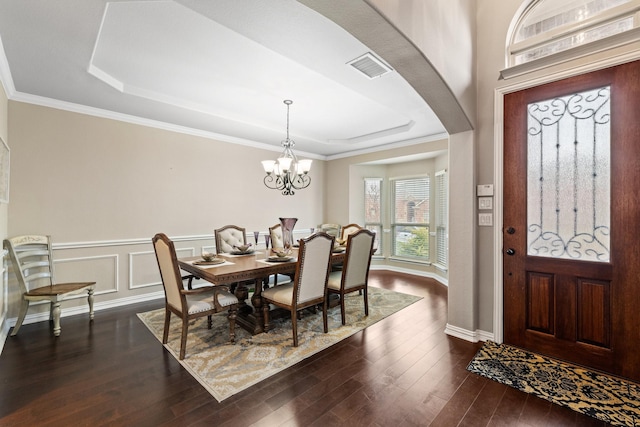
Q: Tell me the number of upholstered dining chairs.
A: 6